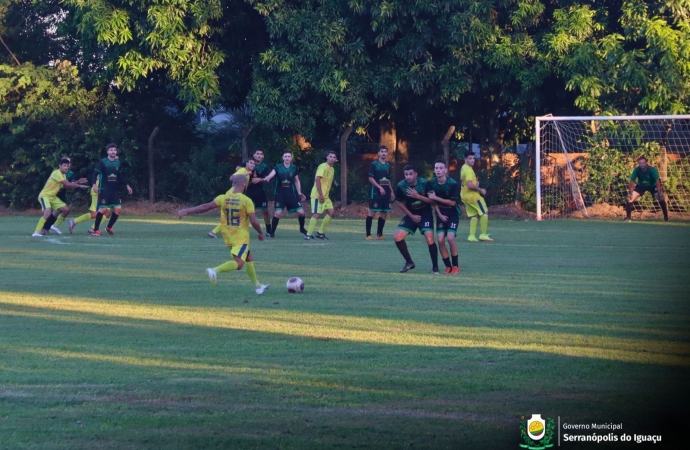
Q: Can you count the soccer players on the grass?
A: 14